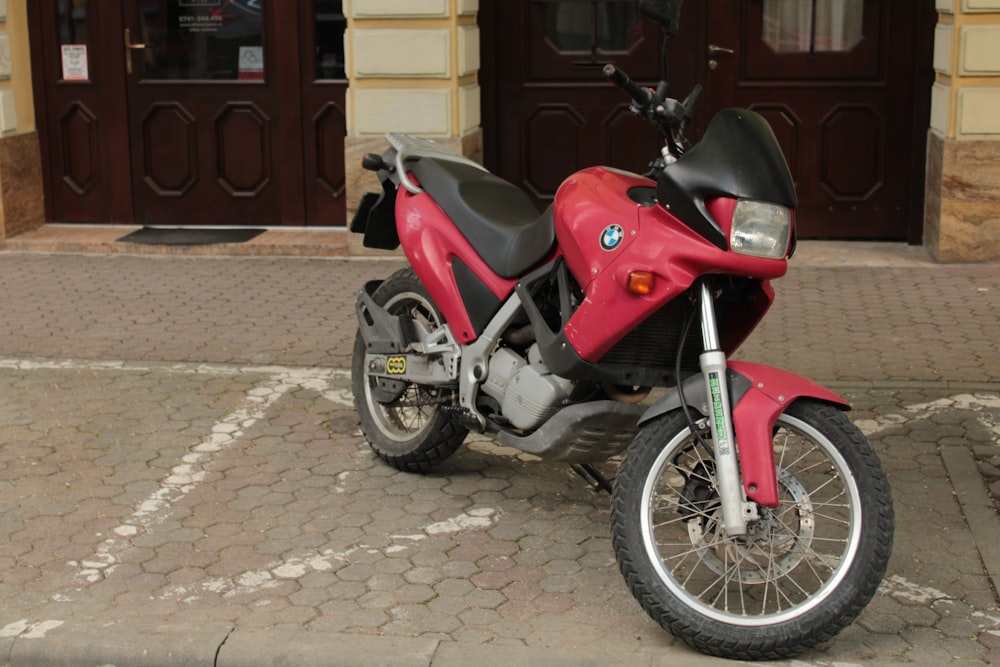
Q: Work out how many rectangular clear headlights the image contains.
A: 1